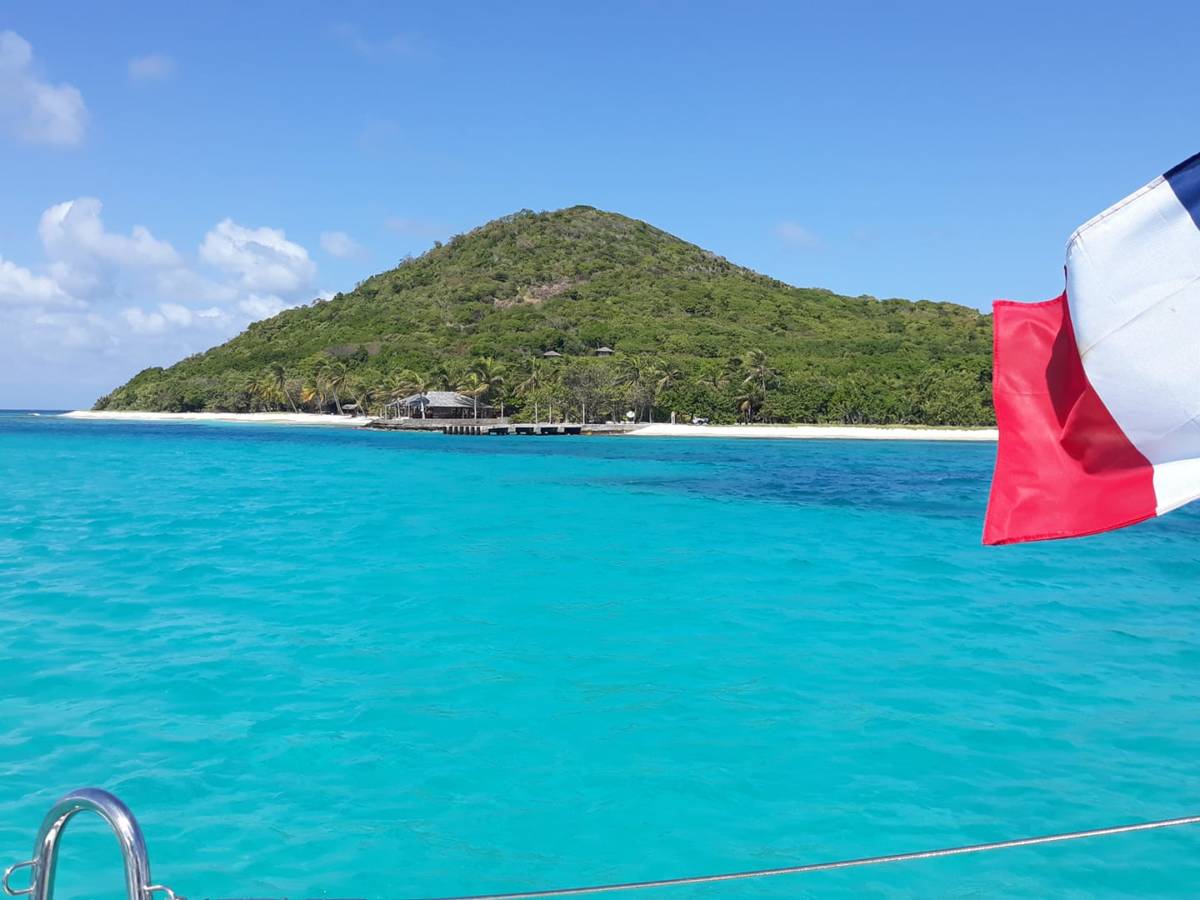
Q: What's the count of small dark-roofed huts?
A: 2